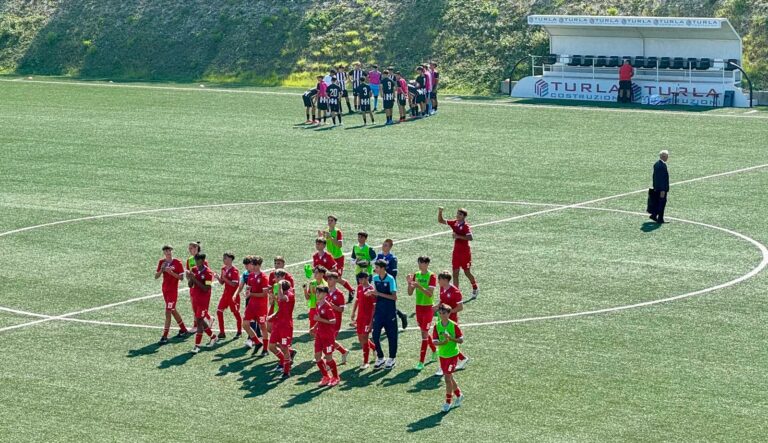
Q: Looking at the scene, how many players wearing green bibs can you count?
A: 7